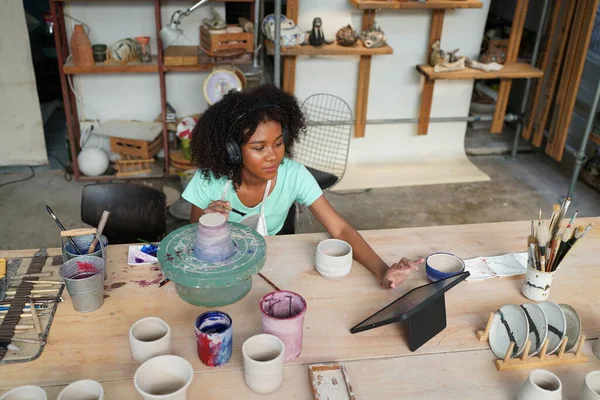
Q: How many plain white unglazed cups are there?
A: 8